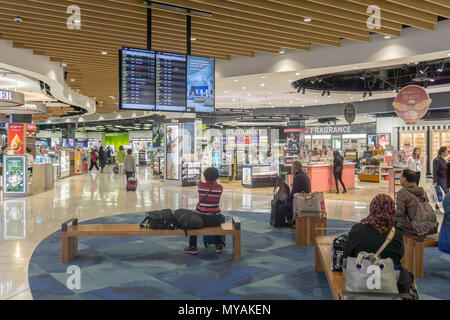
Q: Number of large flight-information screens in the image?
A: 2